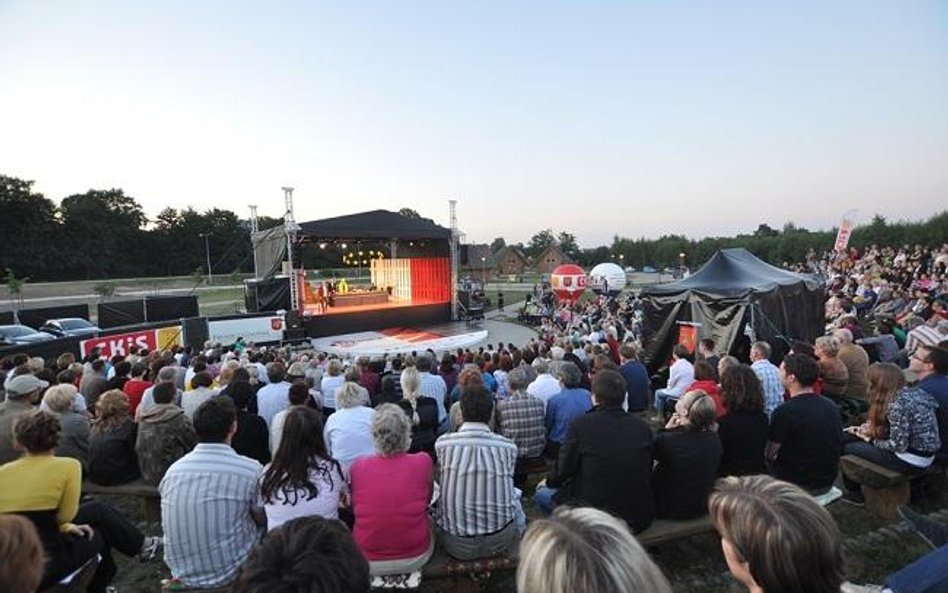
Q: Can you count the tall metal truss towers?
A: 3